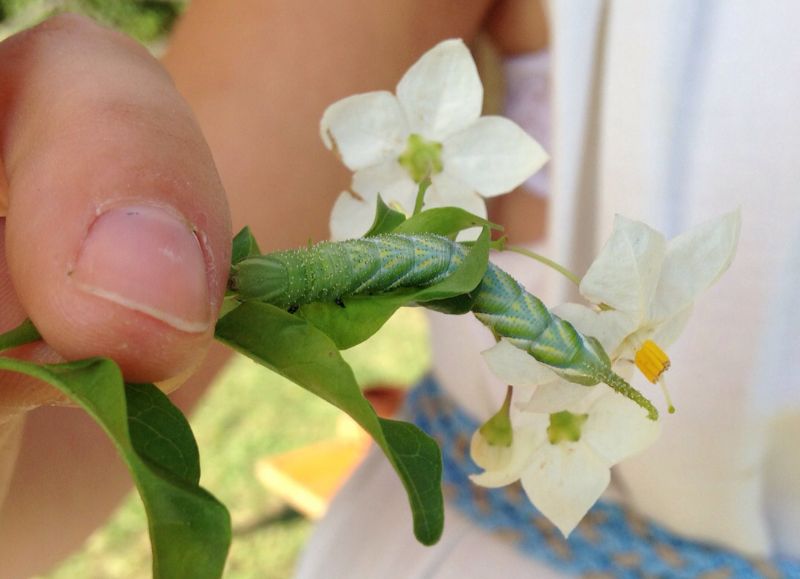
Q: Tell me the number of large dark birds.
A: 0